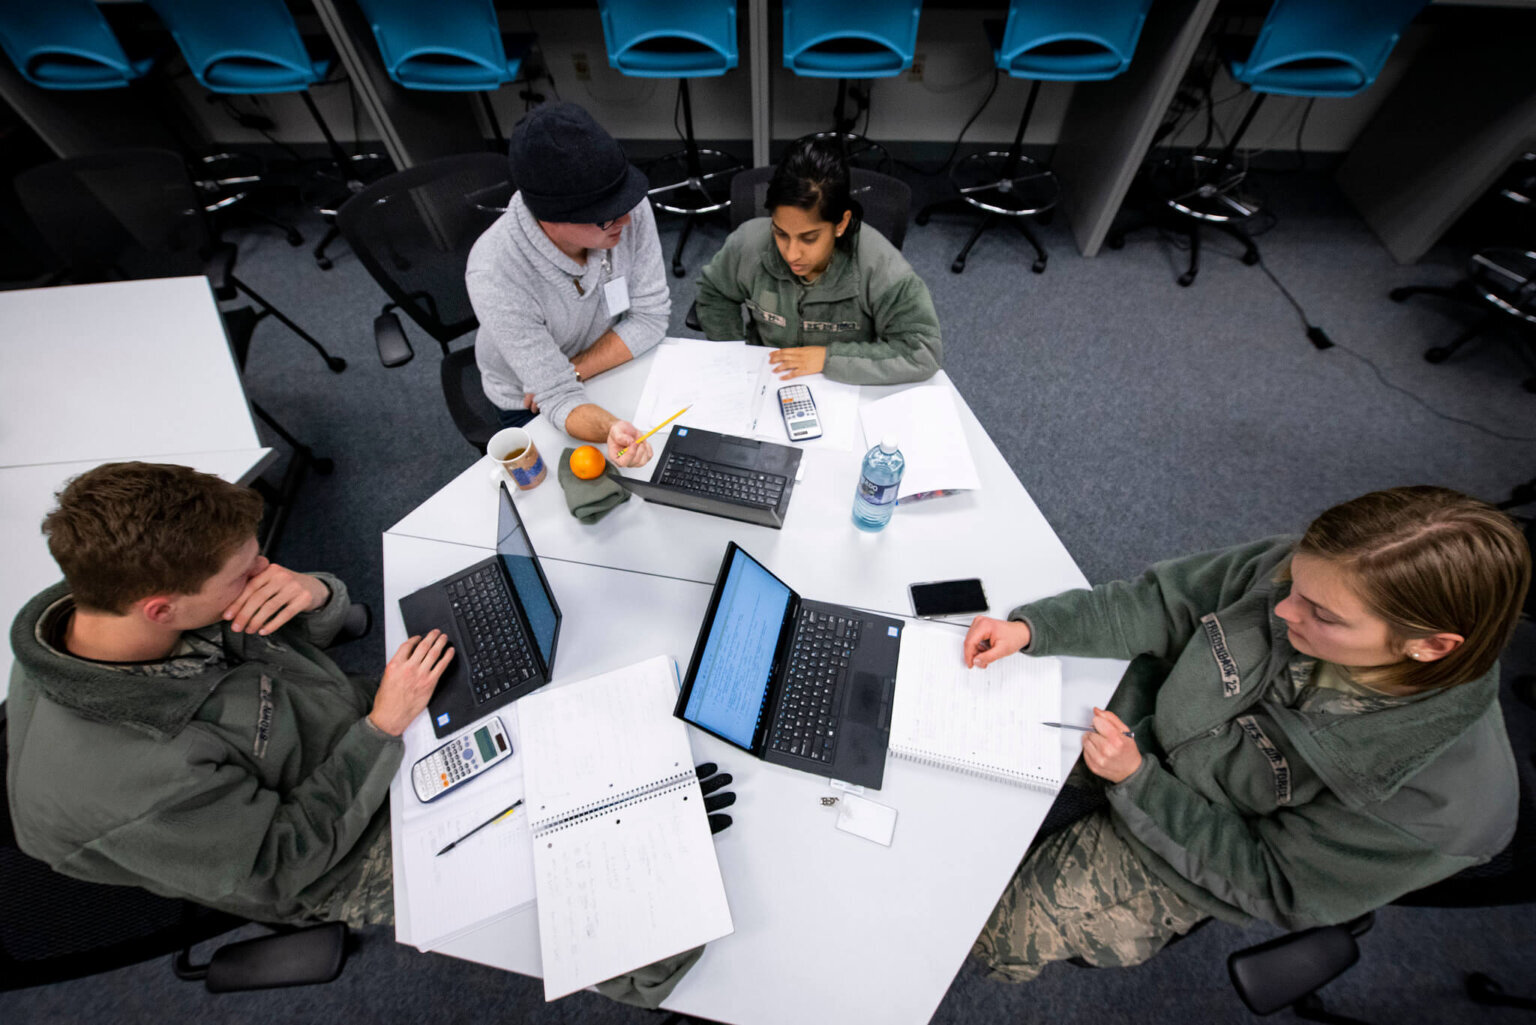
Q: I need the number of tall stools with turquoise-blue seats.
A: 7